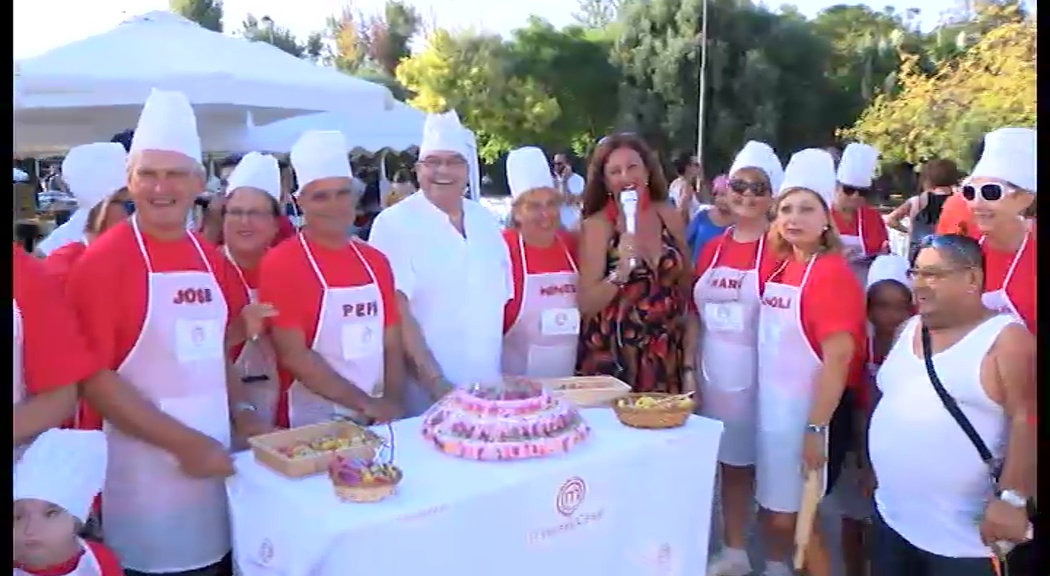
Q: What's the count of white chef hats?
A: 12